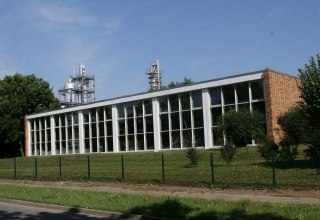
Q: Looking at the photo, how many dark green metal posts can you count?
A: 8